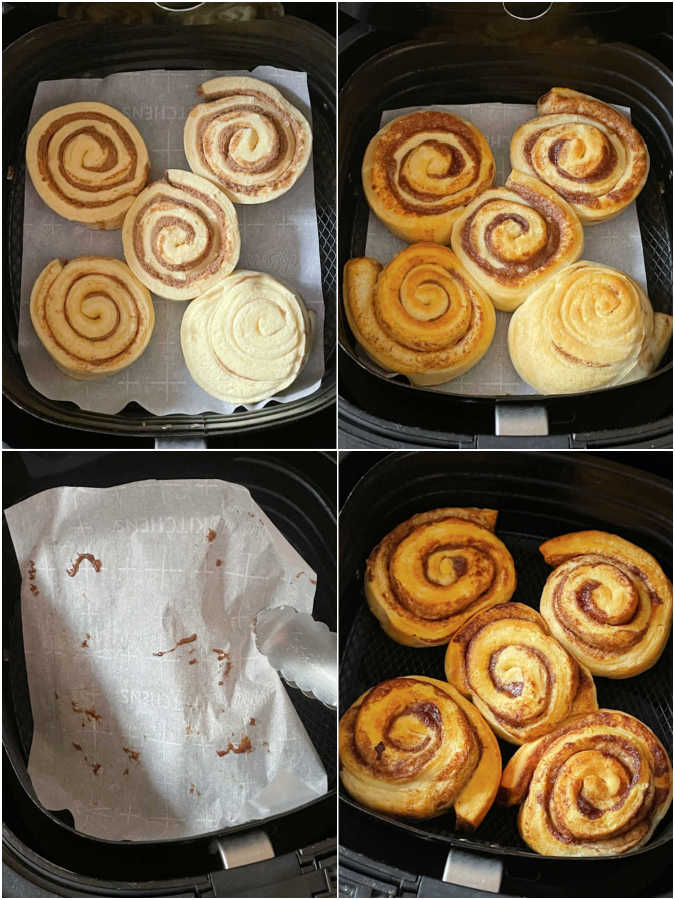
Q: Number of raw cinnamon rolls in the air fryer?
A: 5